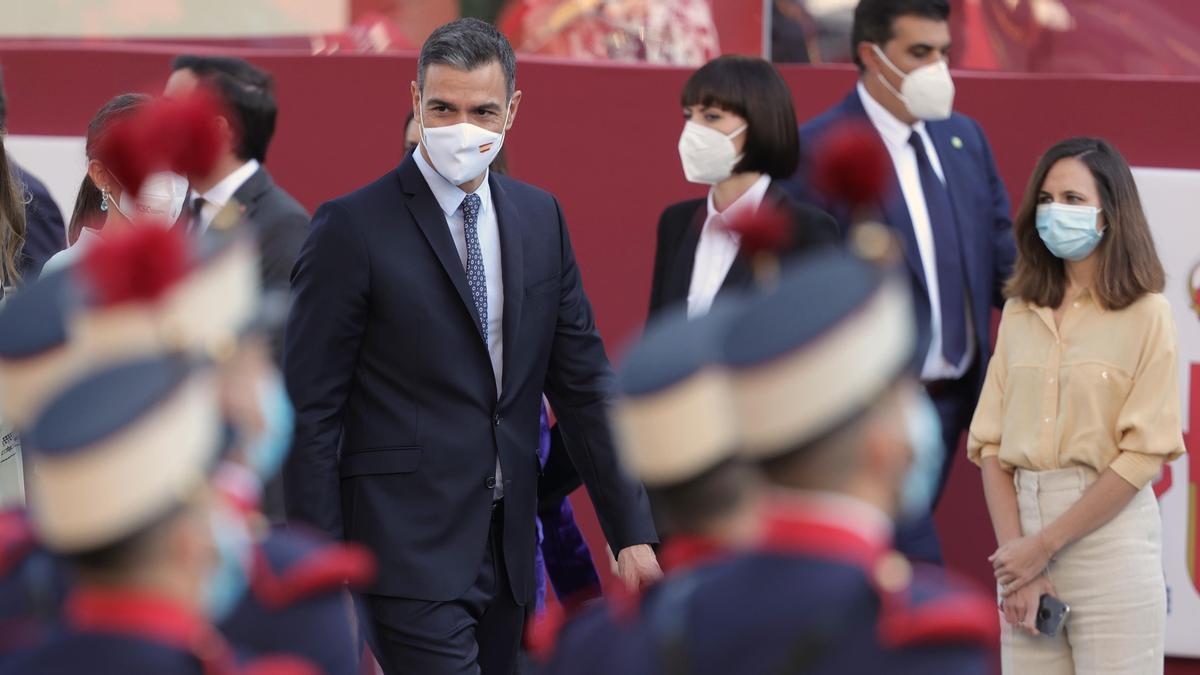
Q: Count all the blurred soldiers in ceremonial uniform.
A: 5